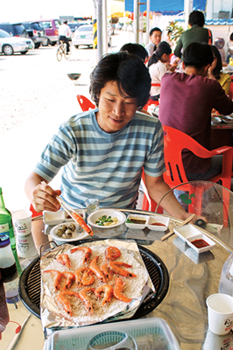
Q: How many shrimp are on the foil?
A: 14